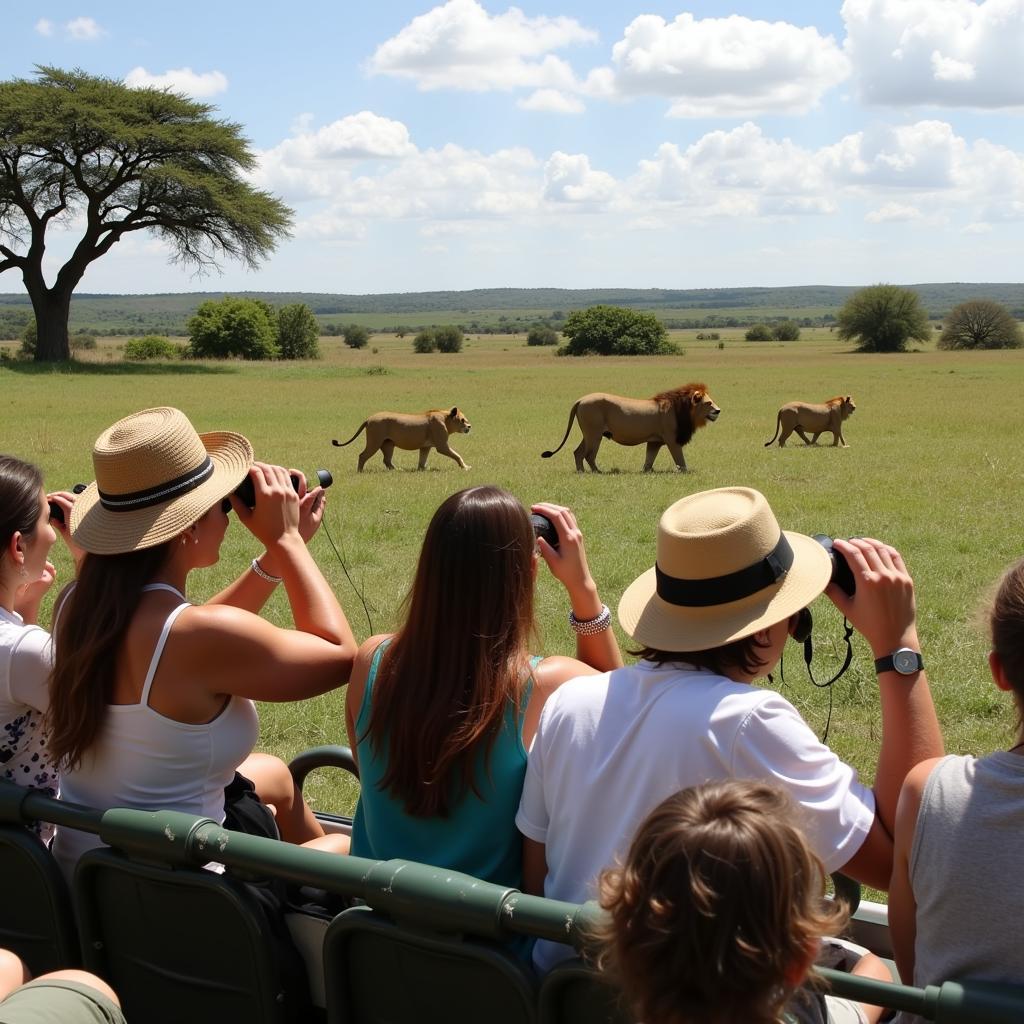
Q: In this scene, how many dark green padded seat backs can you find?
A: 4